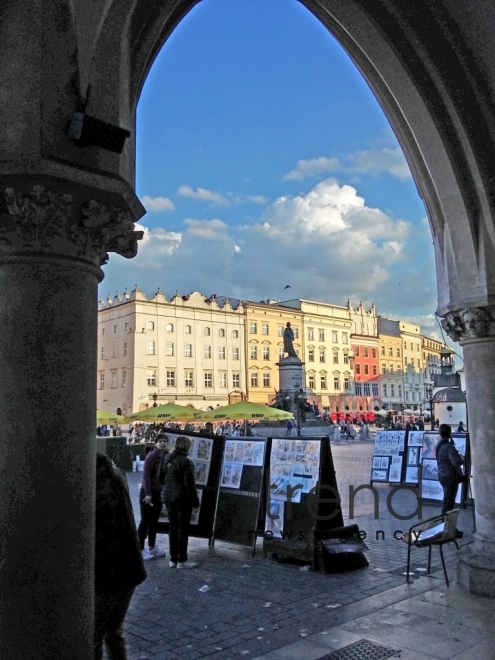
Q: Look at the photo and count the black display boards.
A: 6